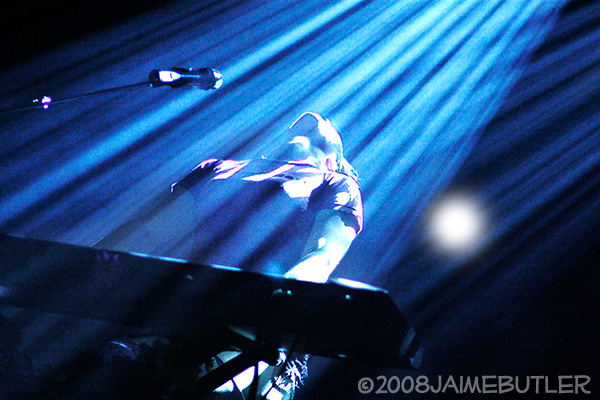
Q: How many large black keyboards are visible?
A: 1